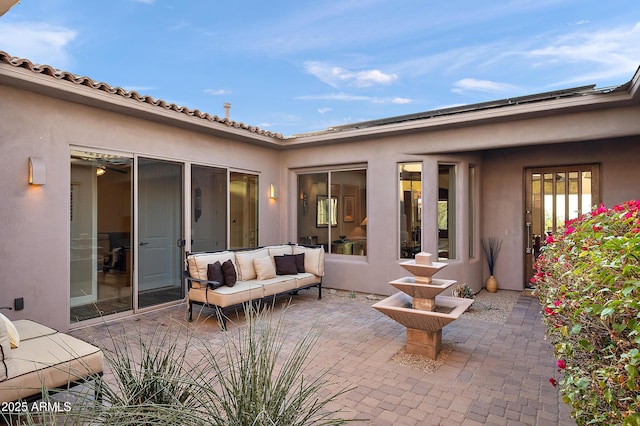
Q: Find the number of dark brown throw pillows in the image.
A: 4